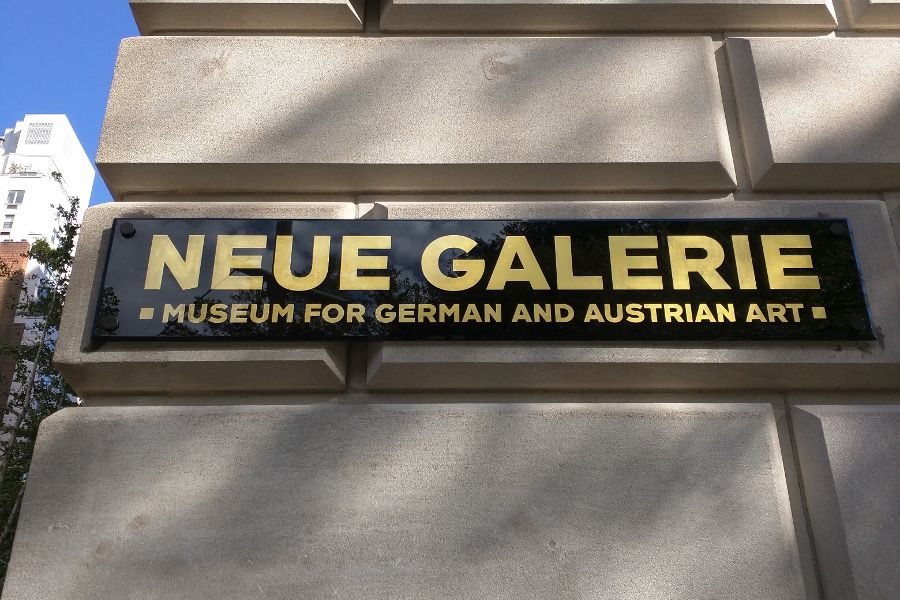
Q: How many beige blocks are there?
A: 9